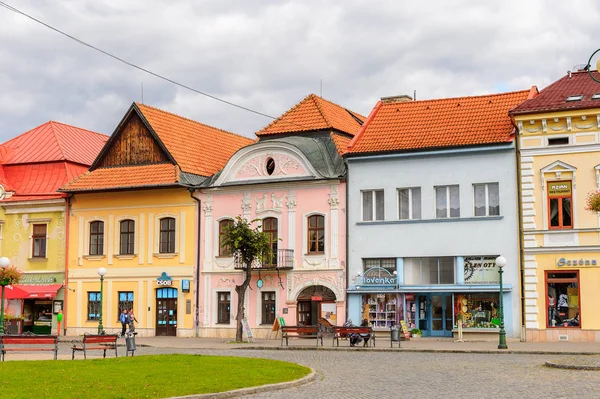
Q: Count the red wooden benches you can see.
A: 4